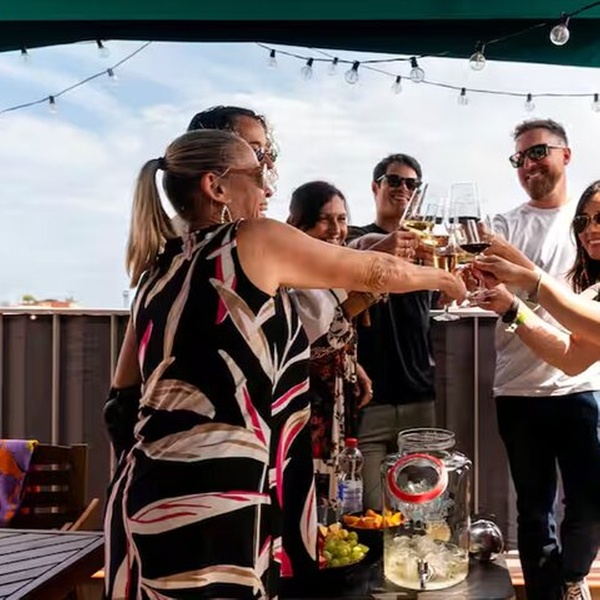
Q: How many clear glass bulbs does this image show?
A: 15